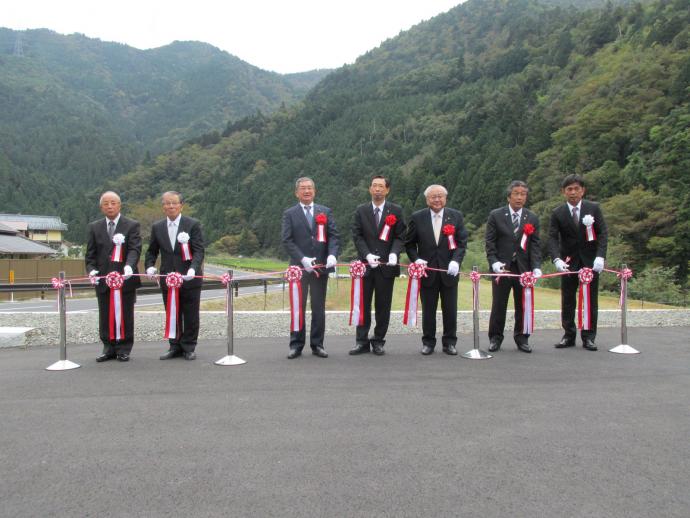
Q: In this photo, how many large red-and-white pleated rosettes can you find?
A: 7